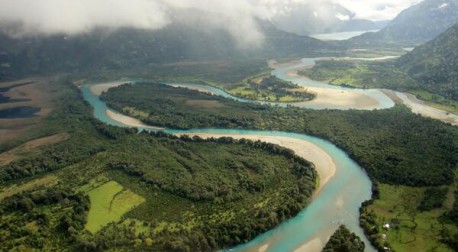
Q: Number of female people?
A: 0